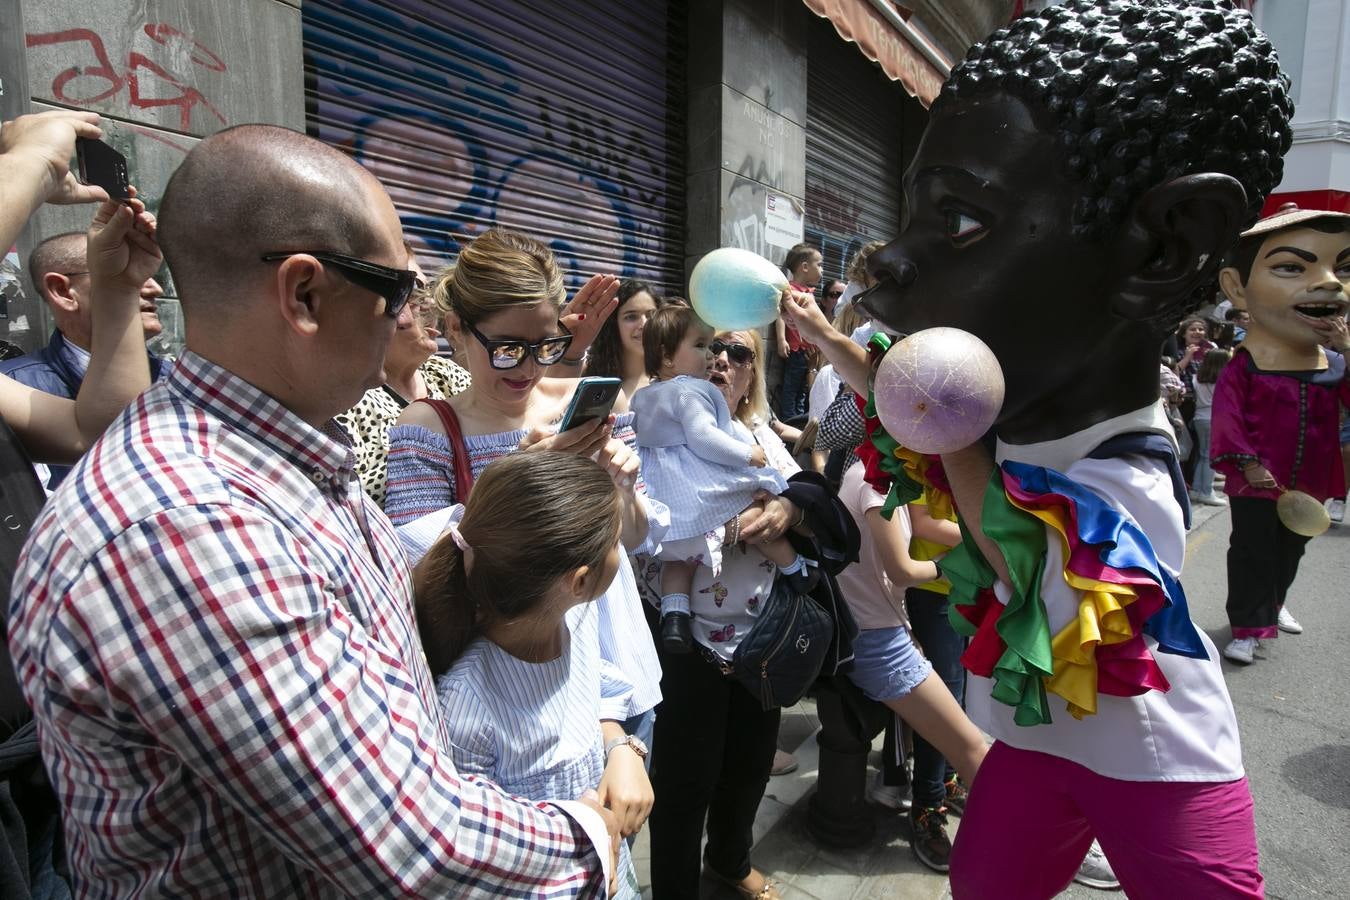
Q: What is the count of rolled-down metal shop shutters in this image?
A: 2